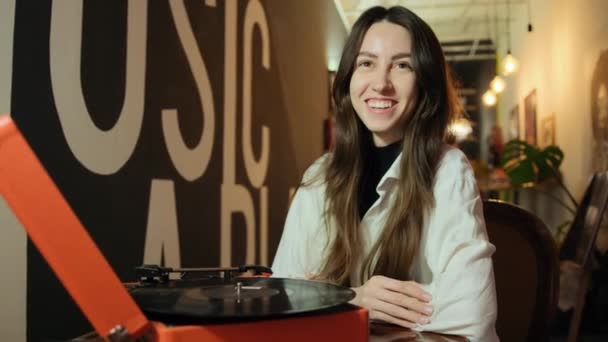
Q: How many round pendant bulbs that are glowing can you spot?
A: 3